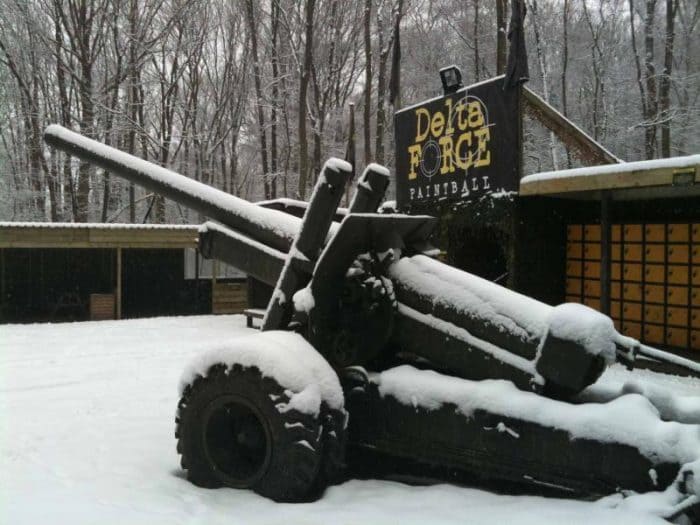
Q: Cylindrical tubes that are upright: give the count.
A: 2